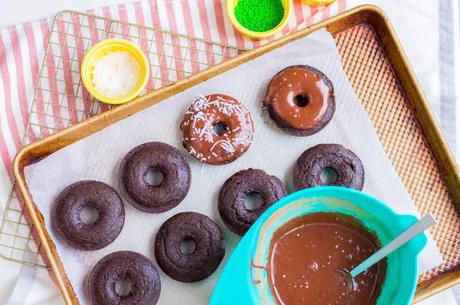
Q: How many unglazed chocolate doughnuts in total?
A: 6